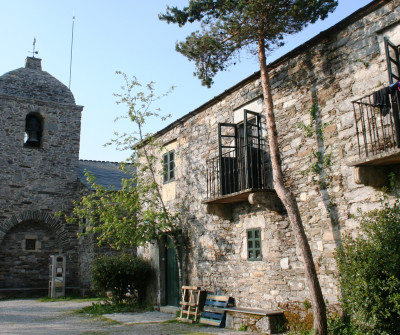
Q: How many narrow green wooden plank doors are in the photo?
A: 1